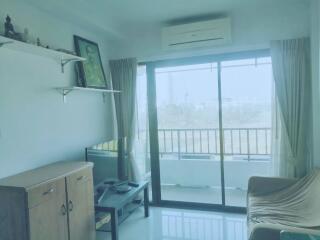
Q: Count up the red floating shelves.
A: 0